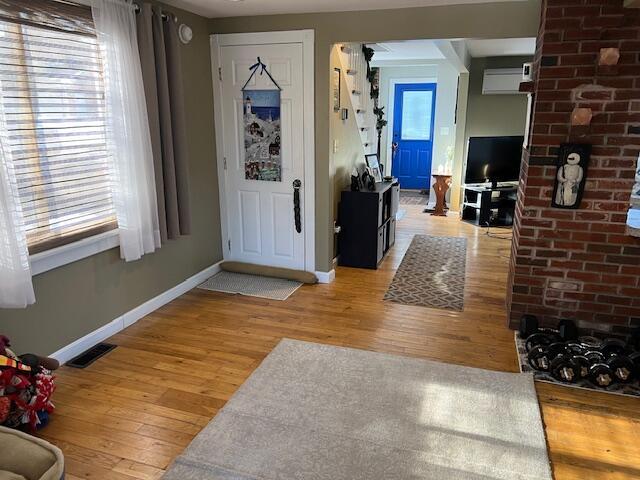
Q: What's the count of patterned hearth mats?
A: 1